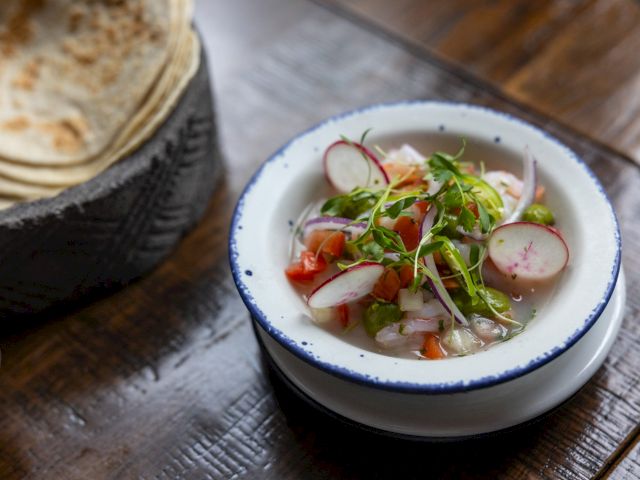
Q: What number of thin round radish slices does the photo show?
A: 3